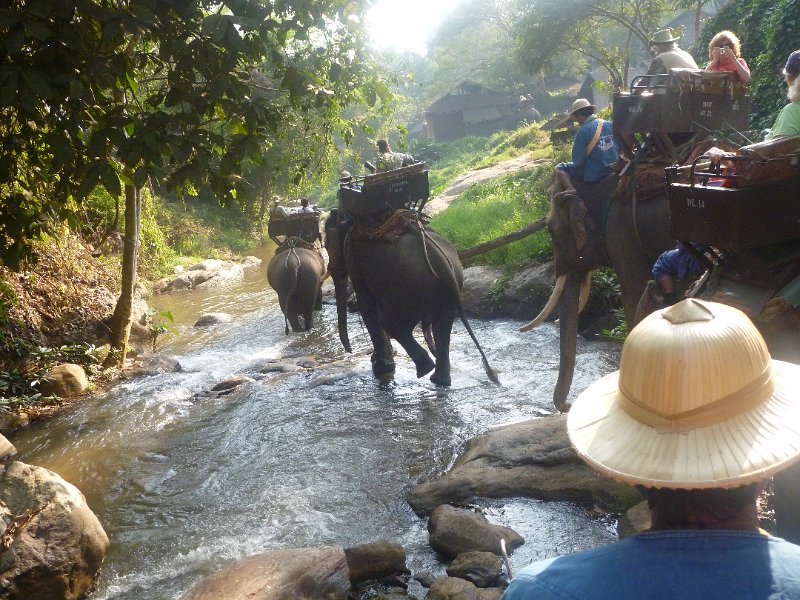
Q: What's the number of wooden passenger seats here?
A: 4